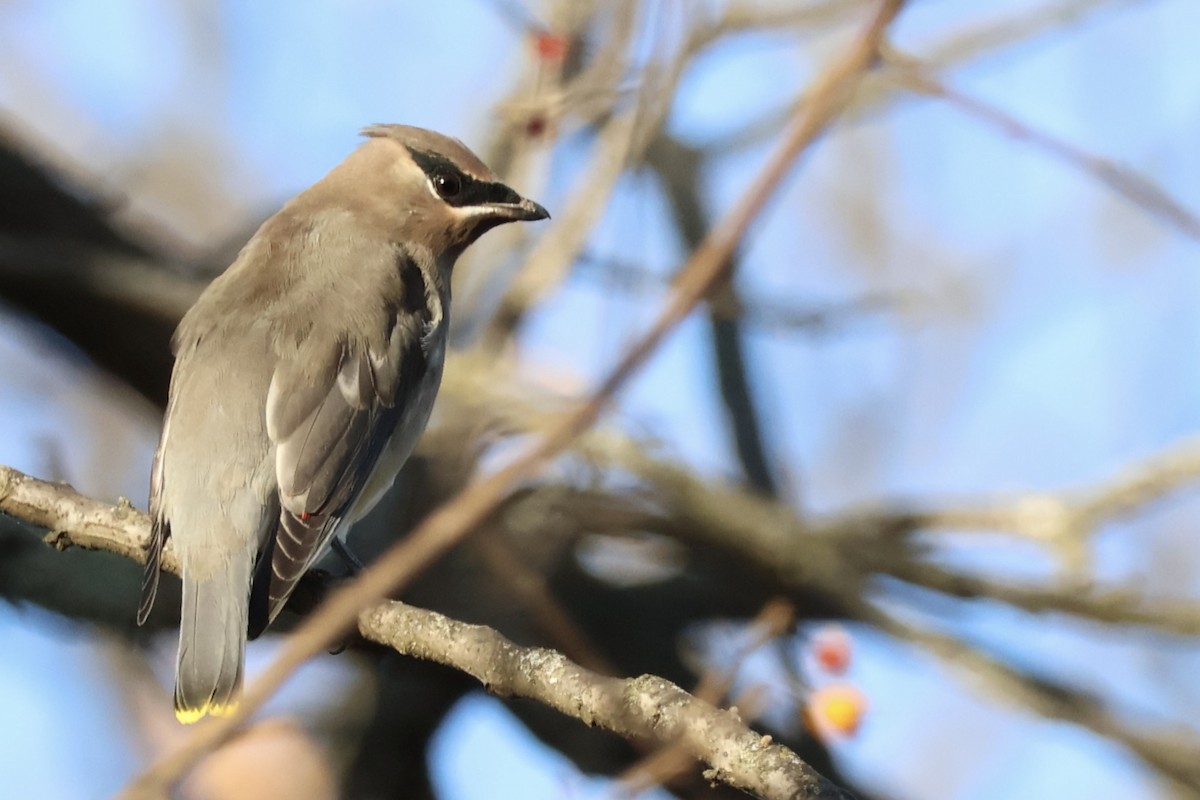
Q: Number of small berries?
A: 4